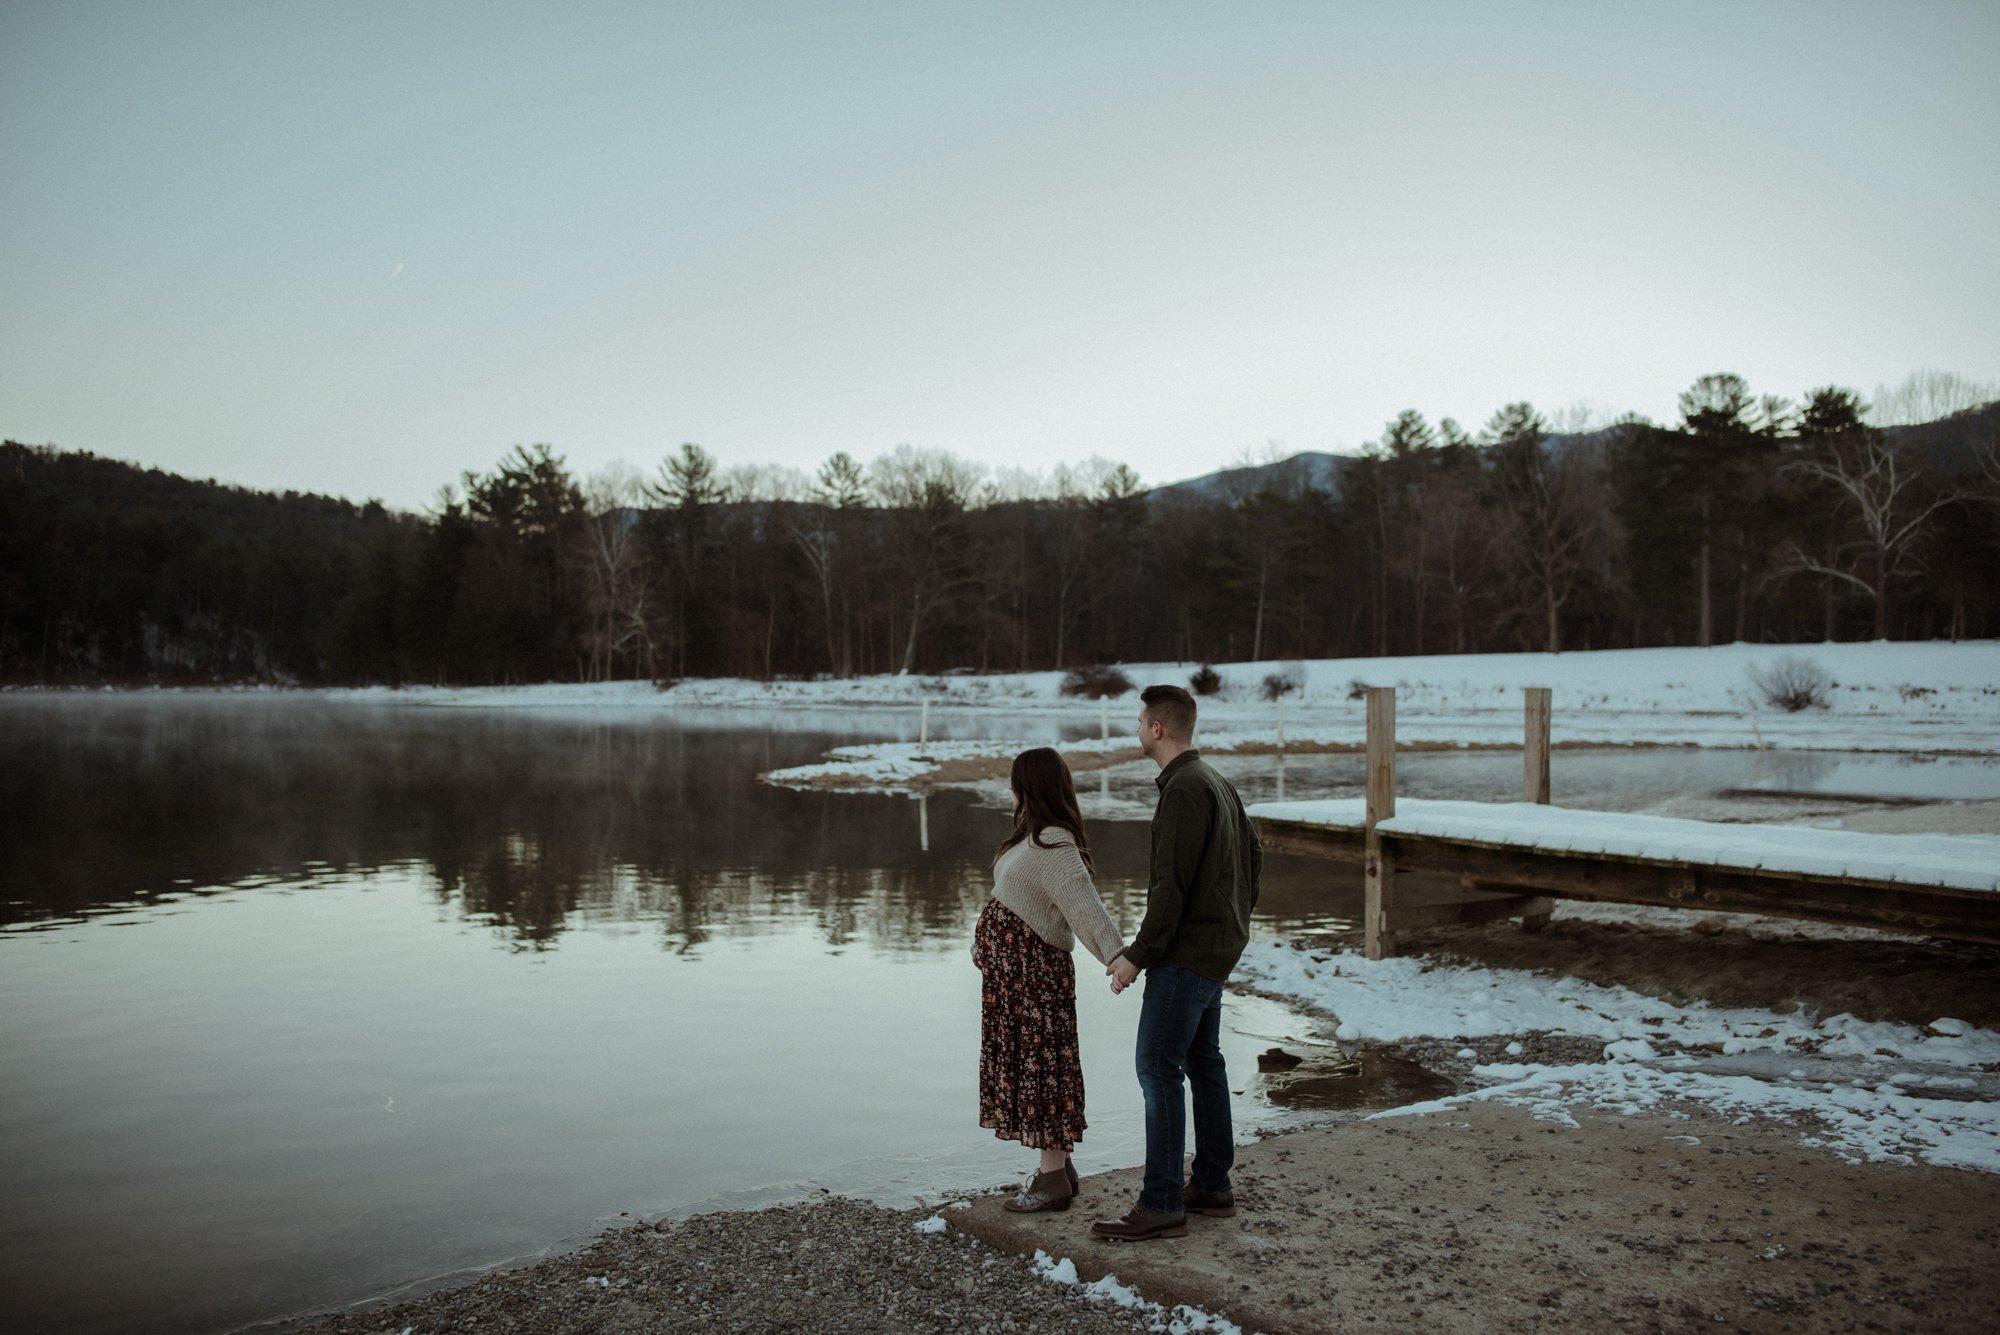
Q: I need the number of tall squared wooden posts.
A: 2